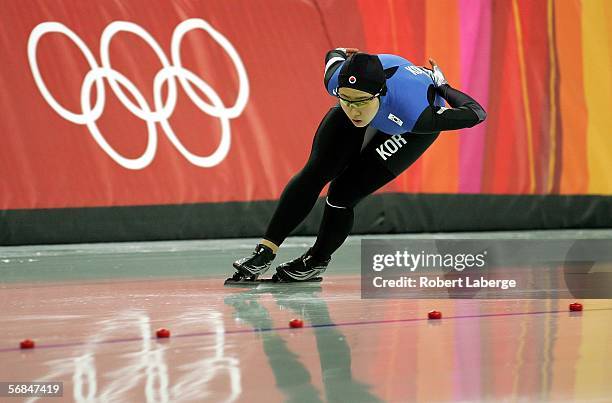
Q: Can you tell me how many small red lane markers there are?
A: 5